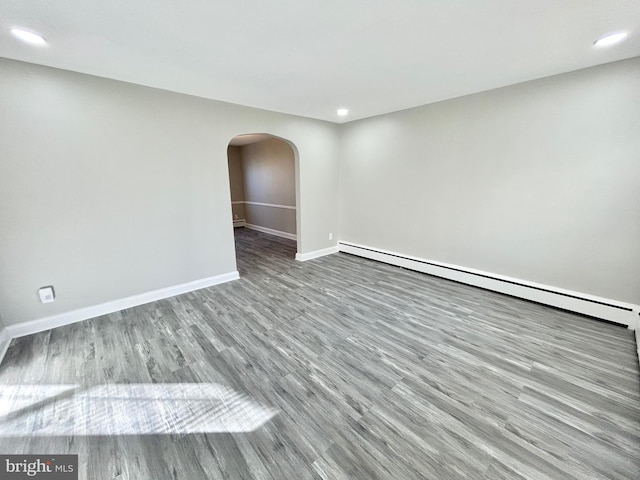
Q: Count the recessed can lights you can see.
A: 3